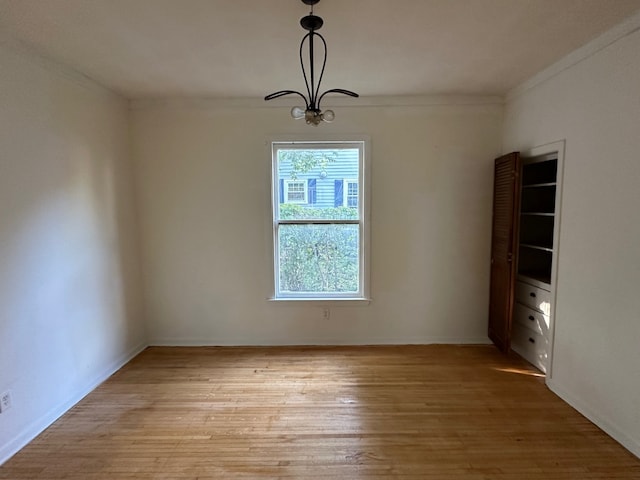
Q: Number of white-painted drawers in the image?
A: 3